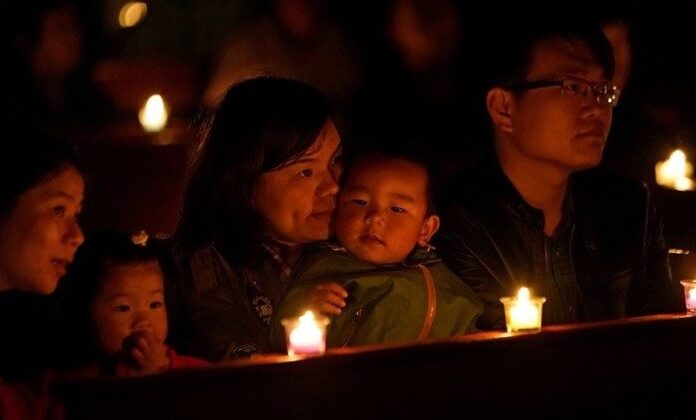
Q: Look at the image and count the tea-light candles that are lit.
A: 5